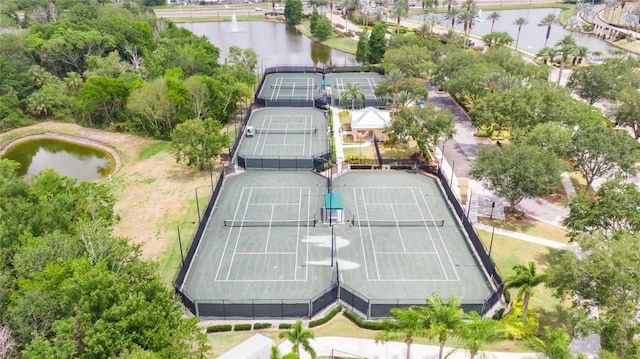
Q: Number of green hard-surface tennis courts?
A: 5